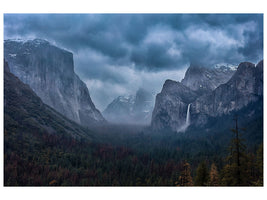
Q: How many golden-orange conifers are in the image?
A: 2